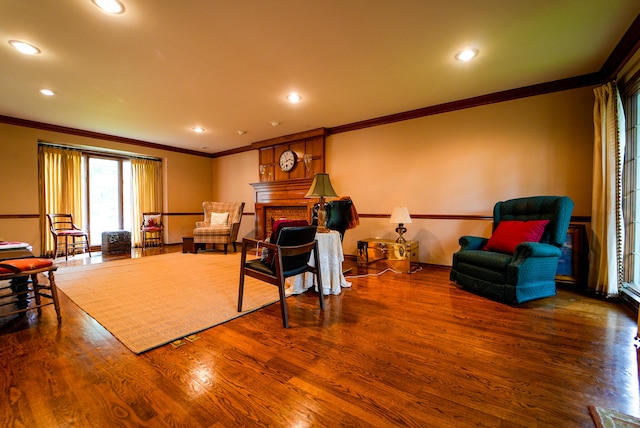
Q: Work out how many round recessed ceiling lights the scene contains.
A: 6